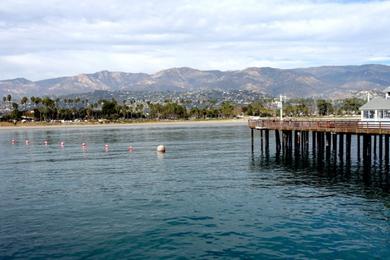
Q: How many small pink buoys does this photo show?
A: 7